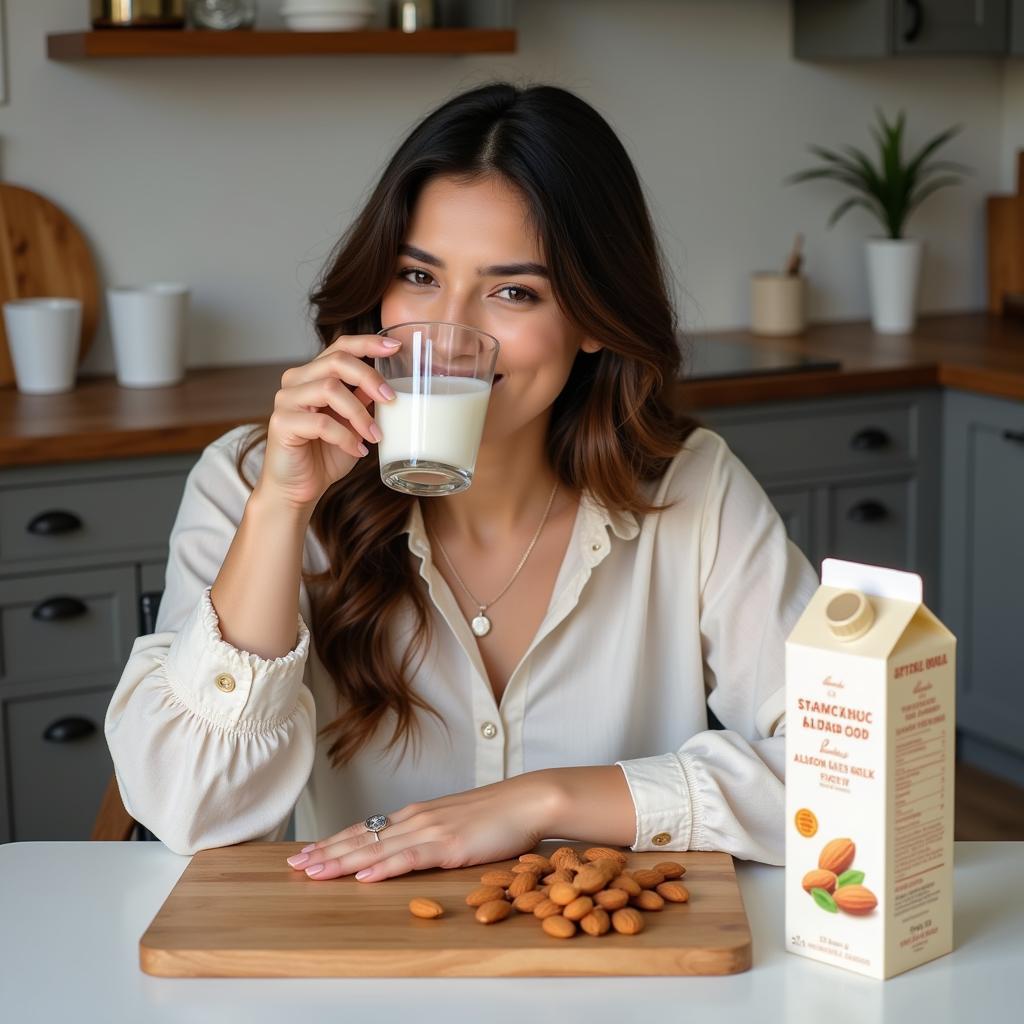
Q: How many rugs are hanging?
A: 0